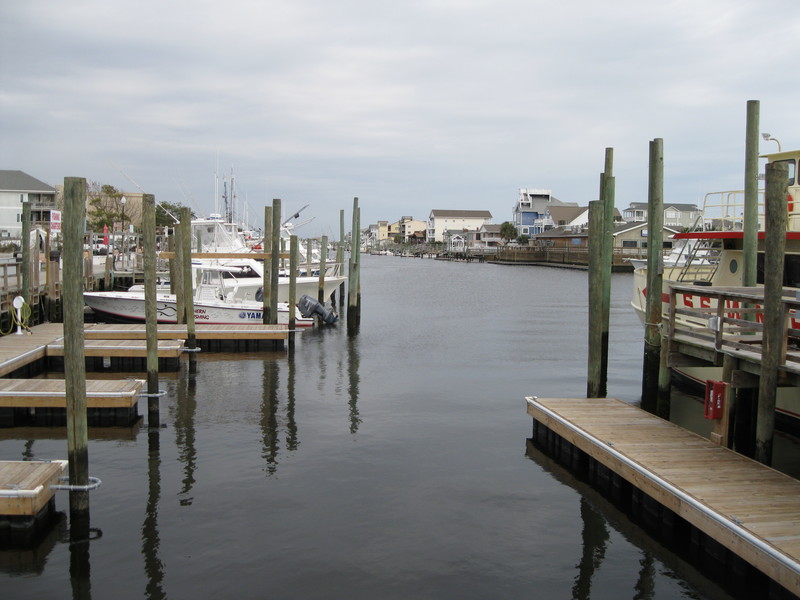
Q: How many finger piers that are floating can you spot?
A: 5